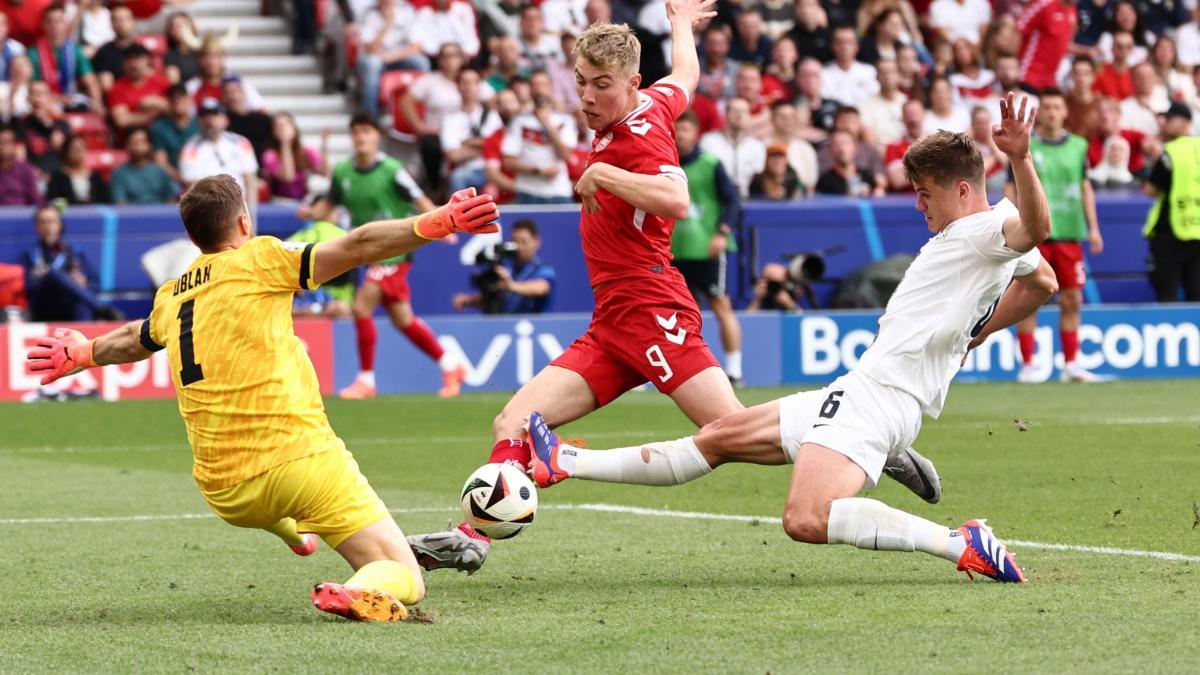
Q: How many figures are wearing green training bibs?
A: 3